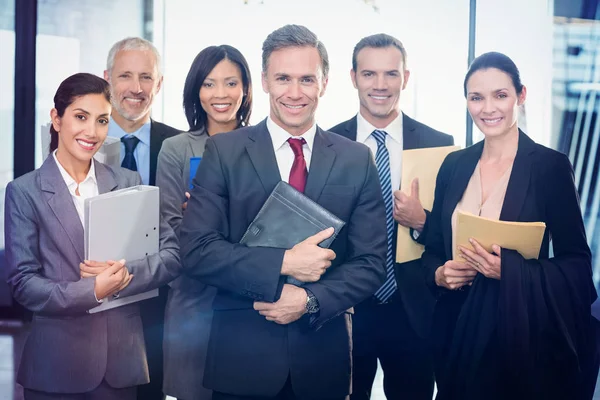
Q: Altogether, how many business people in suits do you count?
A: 6